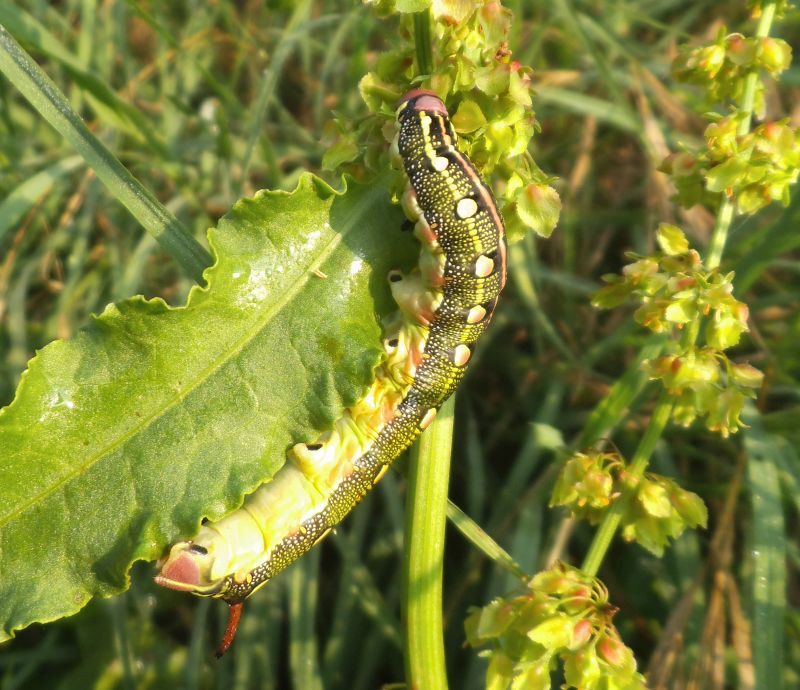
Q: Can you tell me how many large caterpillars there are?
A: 1